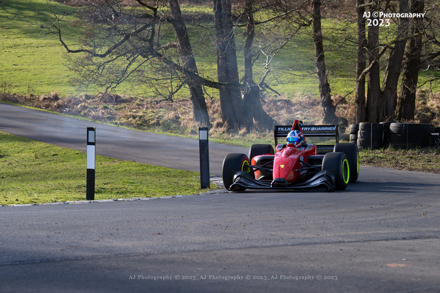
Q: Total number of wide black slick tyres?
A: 4